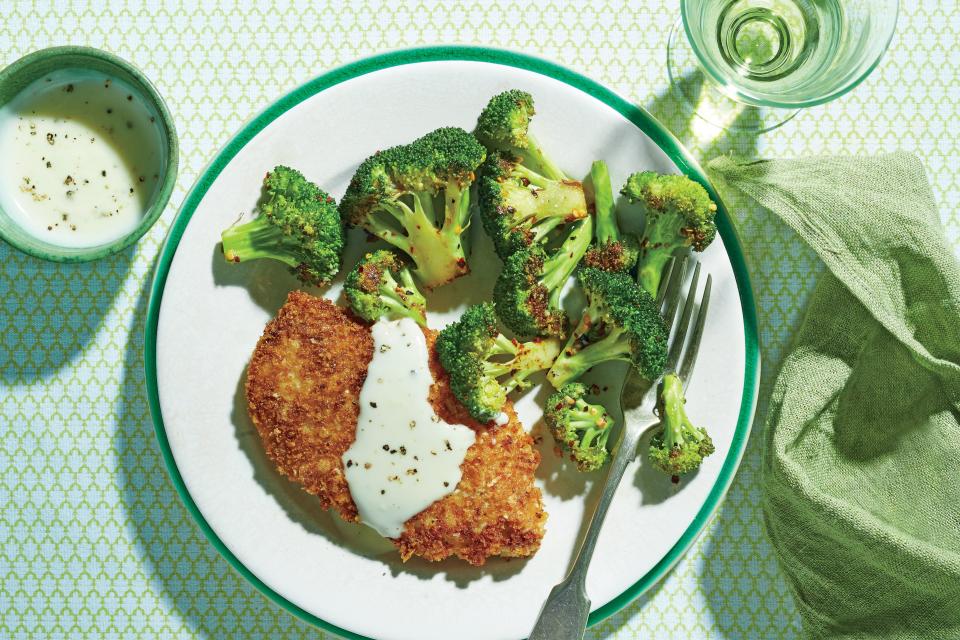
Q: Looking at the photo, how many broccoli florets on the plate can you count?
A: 12